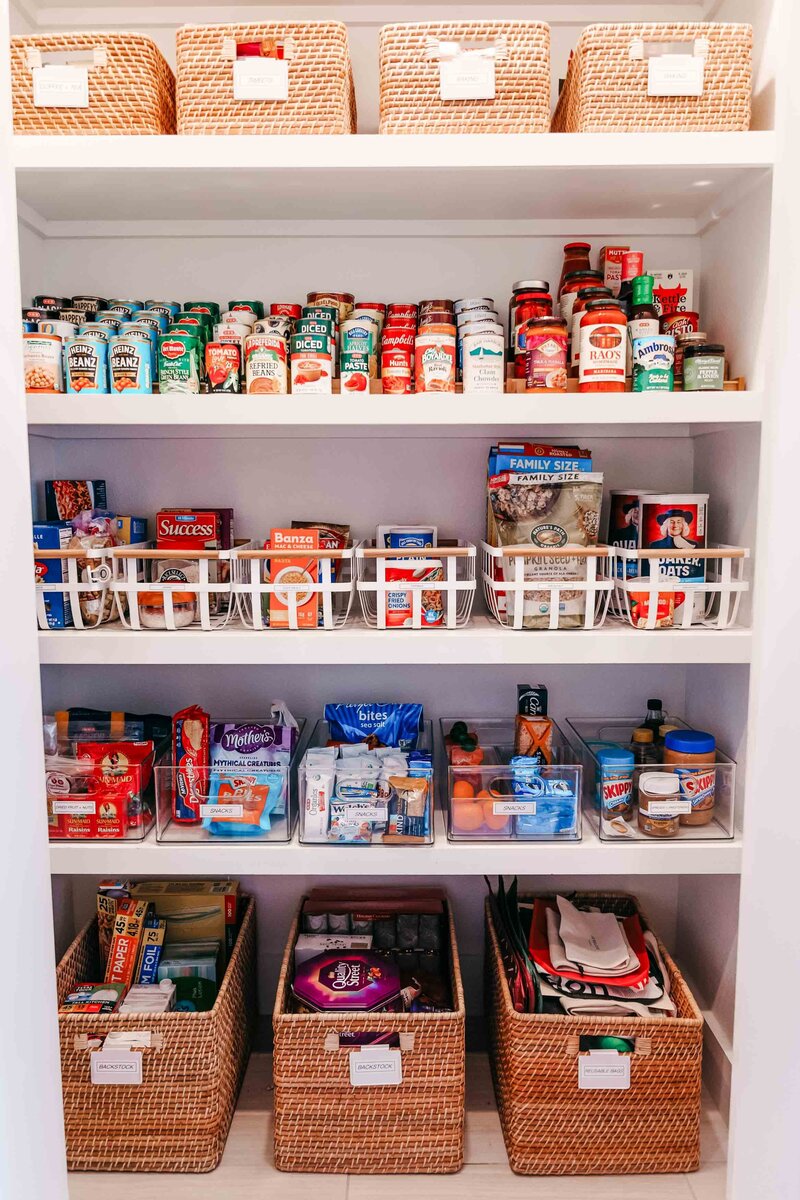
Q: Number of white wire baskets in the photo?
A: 6